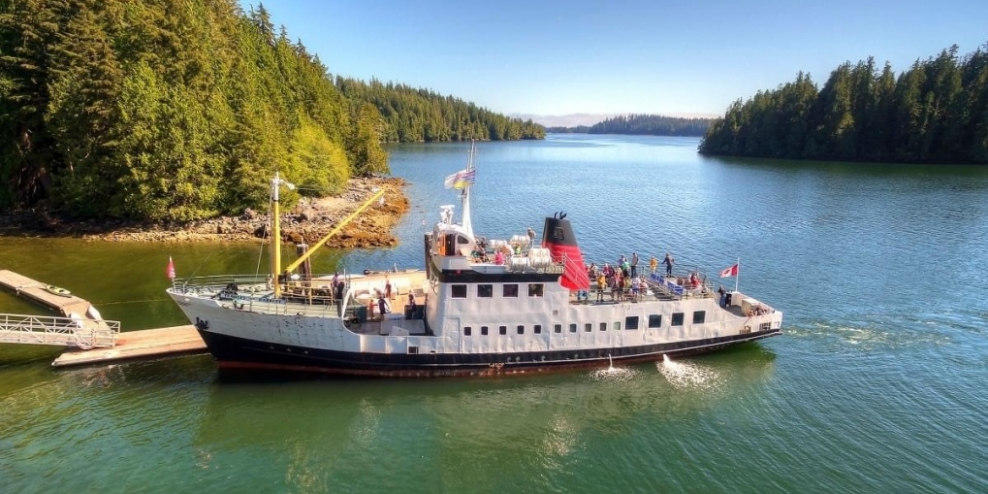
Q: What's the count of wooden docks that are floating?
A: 2